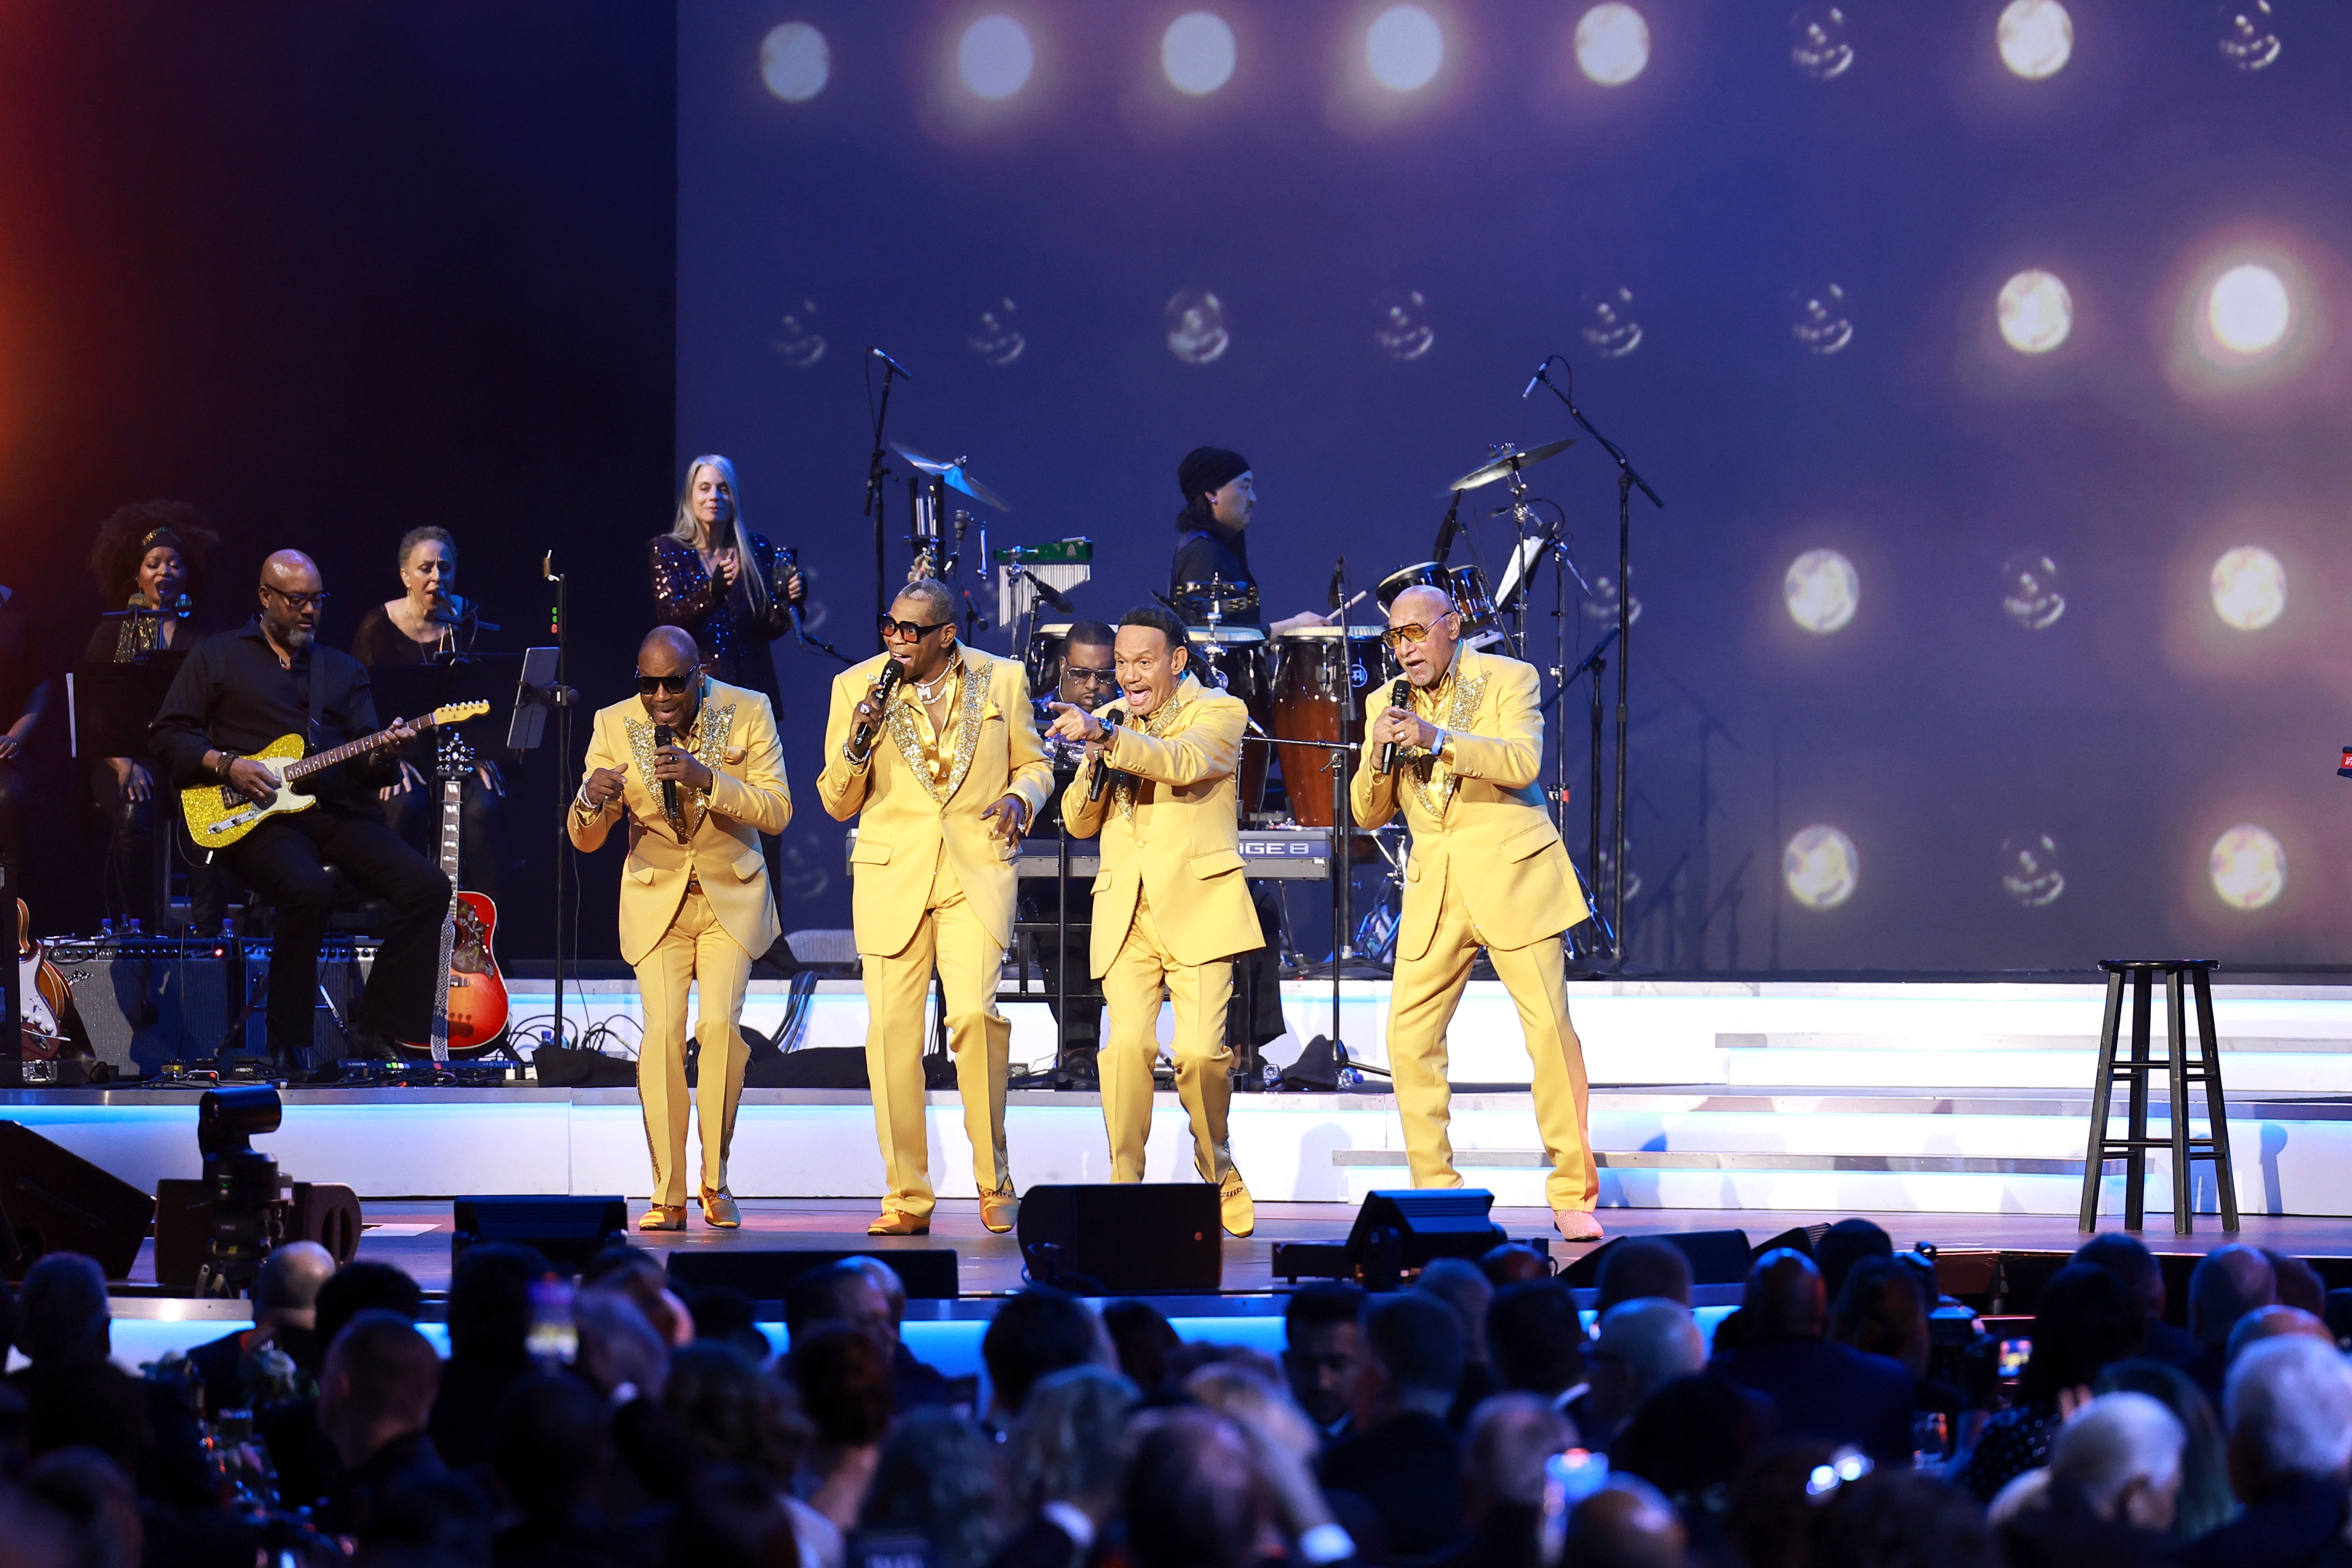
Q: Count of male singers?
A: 4